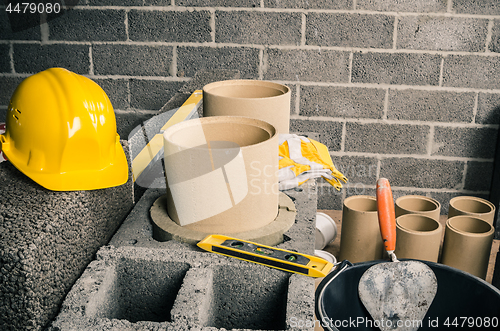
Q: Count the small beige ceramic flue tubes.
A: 5